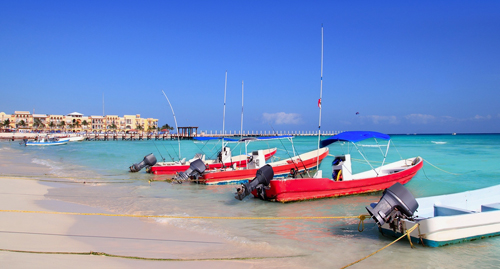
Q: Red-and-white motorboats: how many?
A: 3